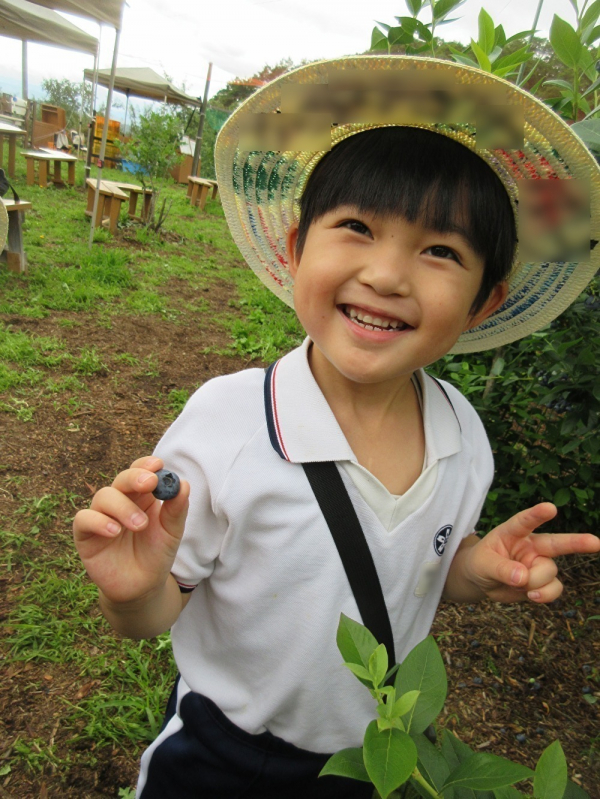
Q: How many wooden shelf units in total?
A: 1